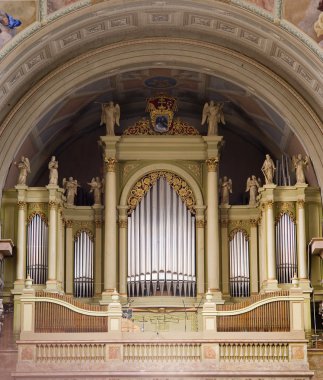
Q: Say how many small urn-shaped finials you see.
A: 4